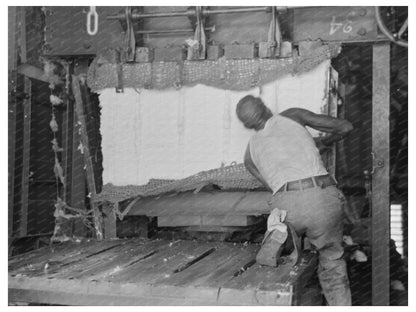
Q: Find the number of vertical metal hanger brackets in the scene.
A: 3